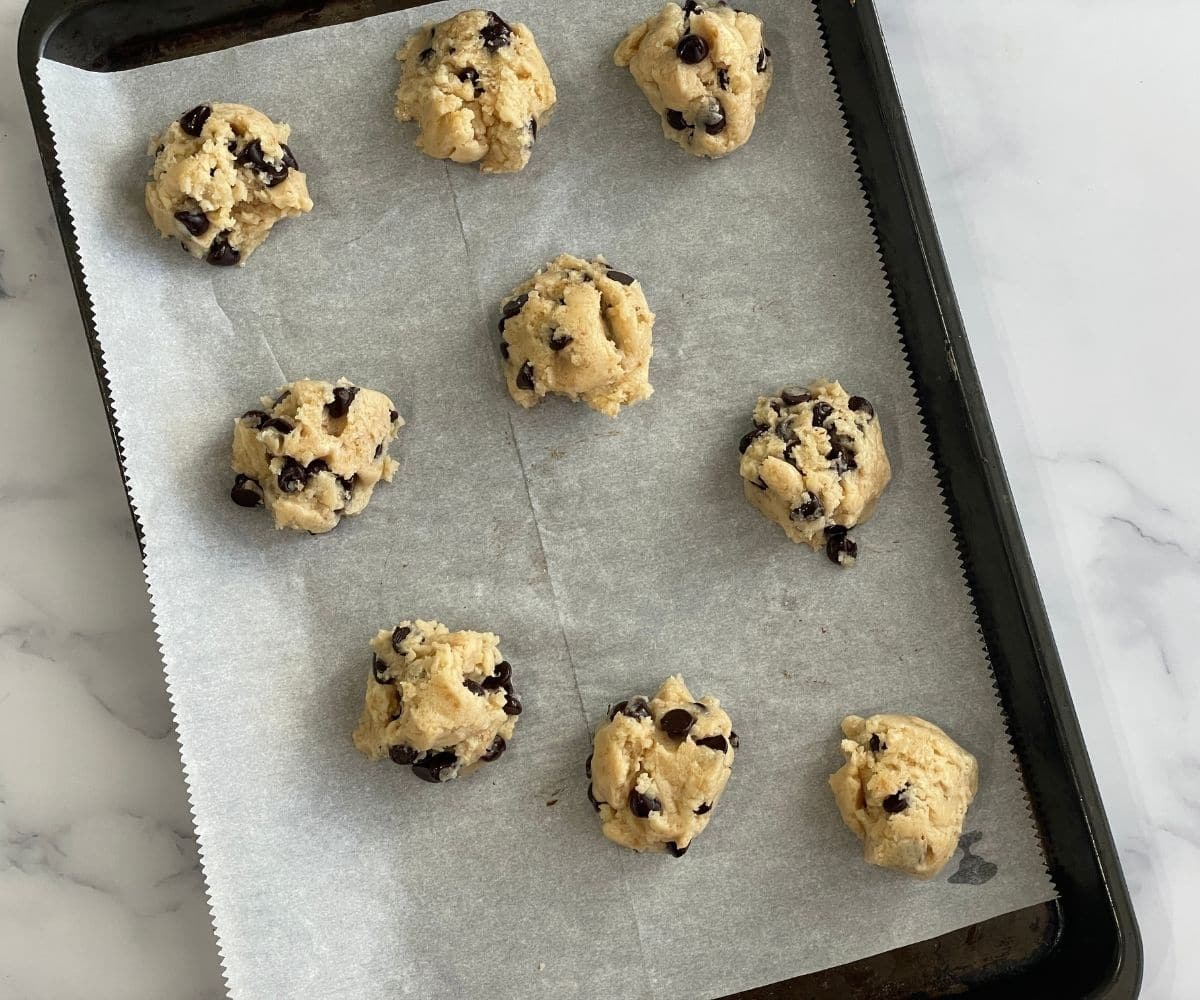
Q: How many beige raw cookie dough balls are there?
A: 9